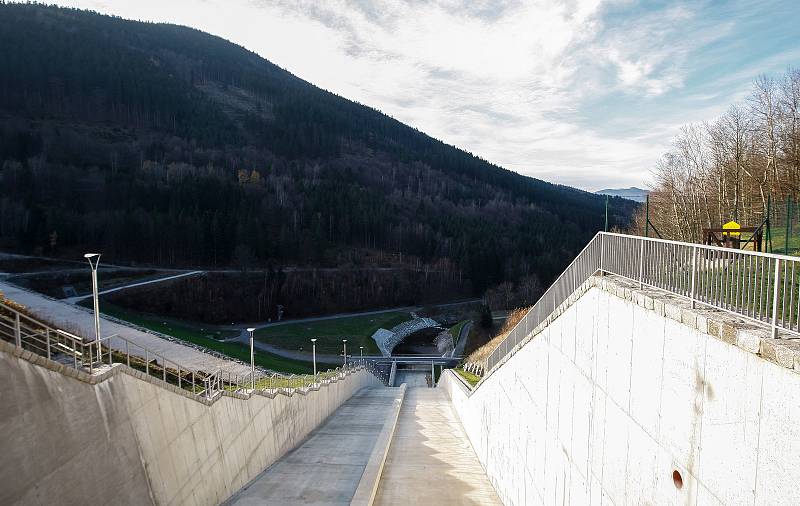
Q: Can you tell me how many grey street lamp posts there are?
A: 5